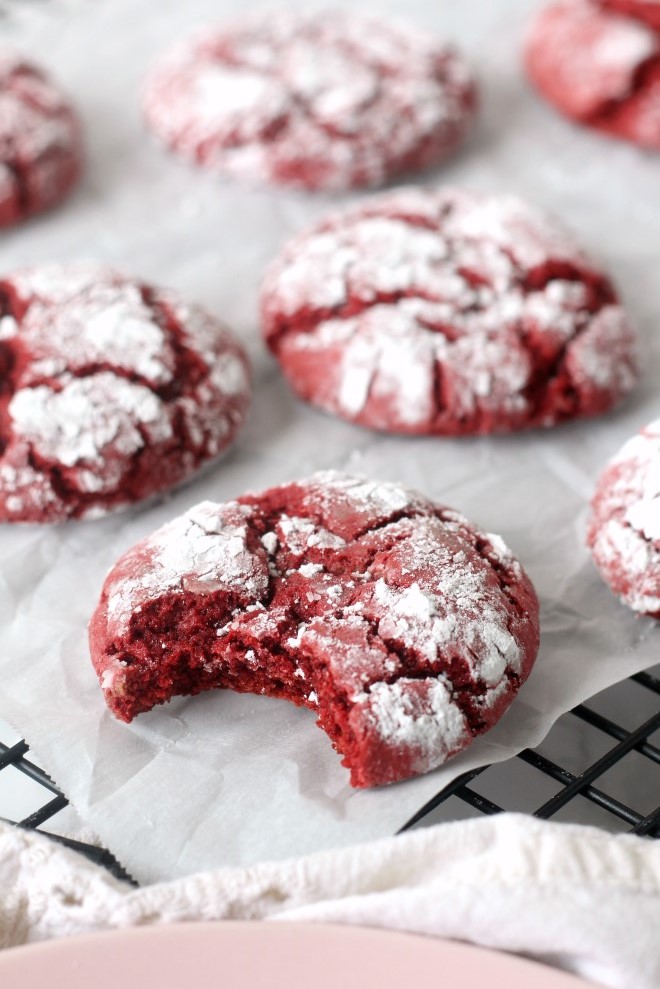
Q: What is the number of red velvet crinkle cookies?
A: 7